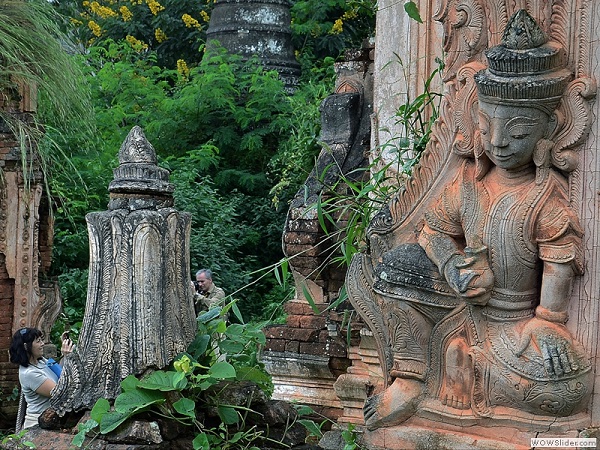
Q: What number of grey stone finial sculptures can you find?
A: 1